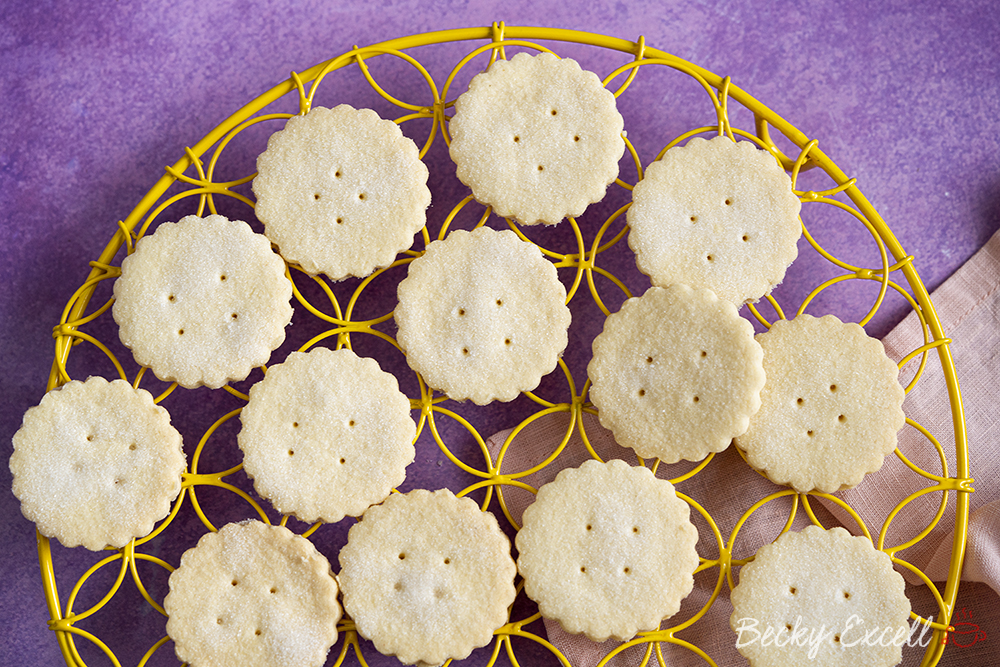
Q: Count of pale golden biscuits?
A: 13